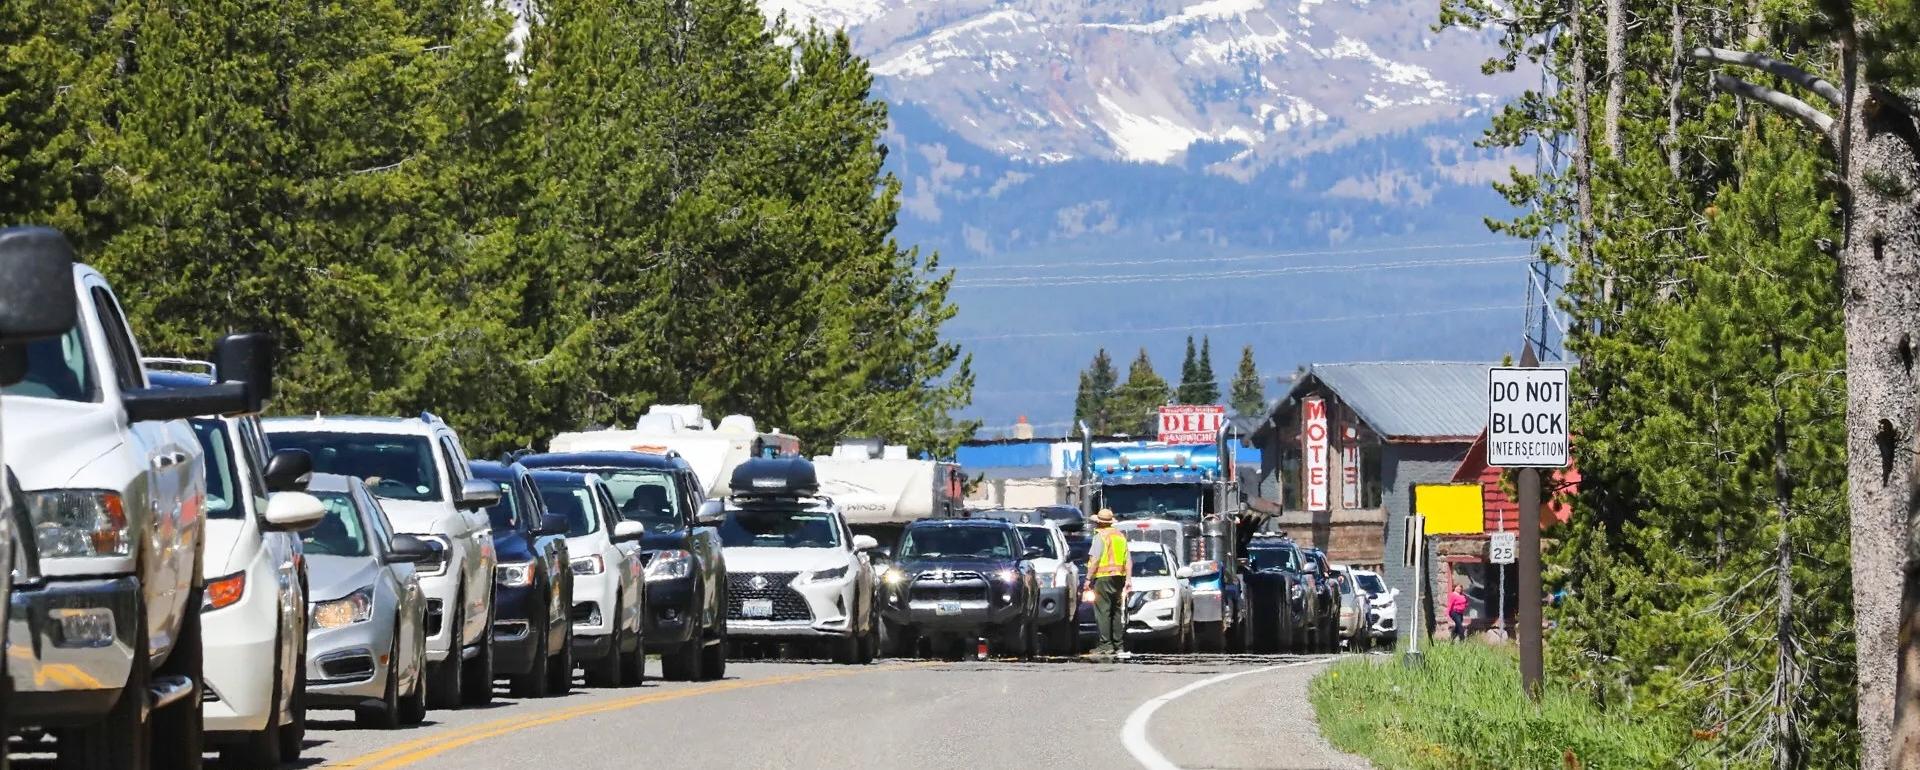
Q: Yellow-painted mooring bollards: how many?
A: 0